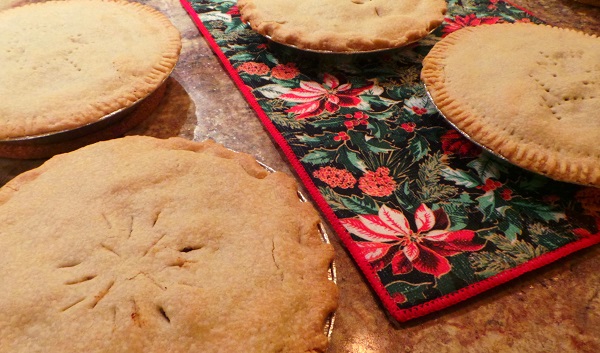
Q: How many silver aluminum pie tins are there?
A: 4